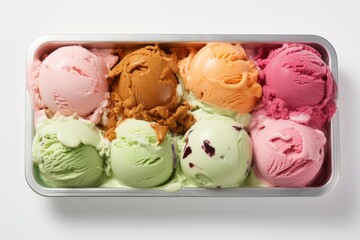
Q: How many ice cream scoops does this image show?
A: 8